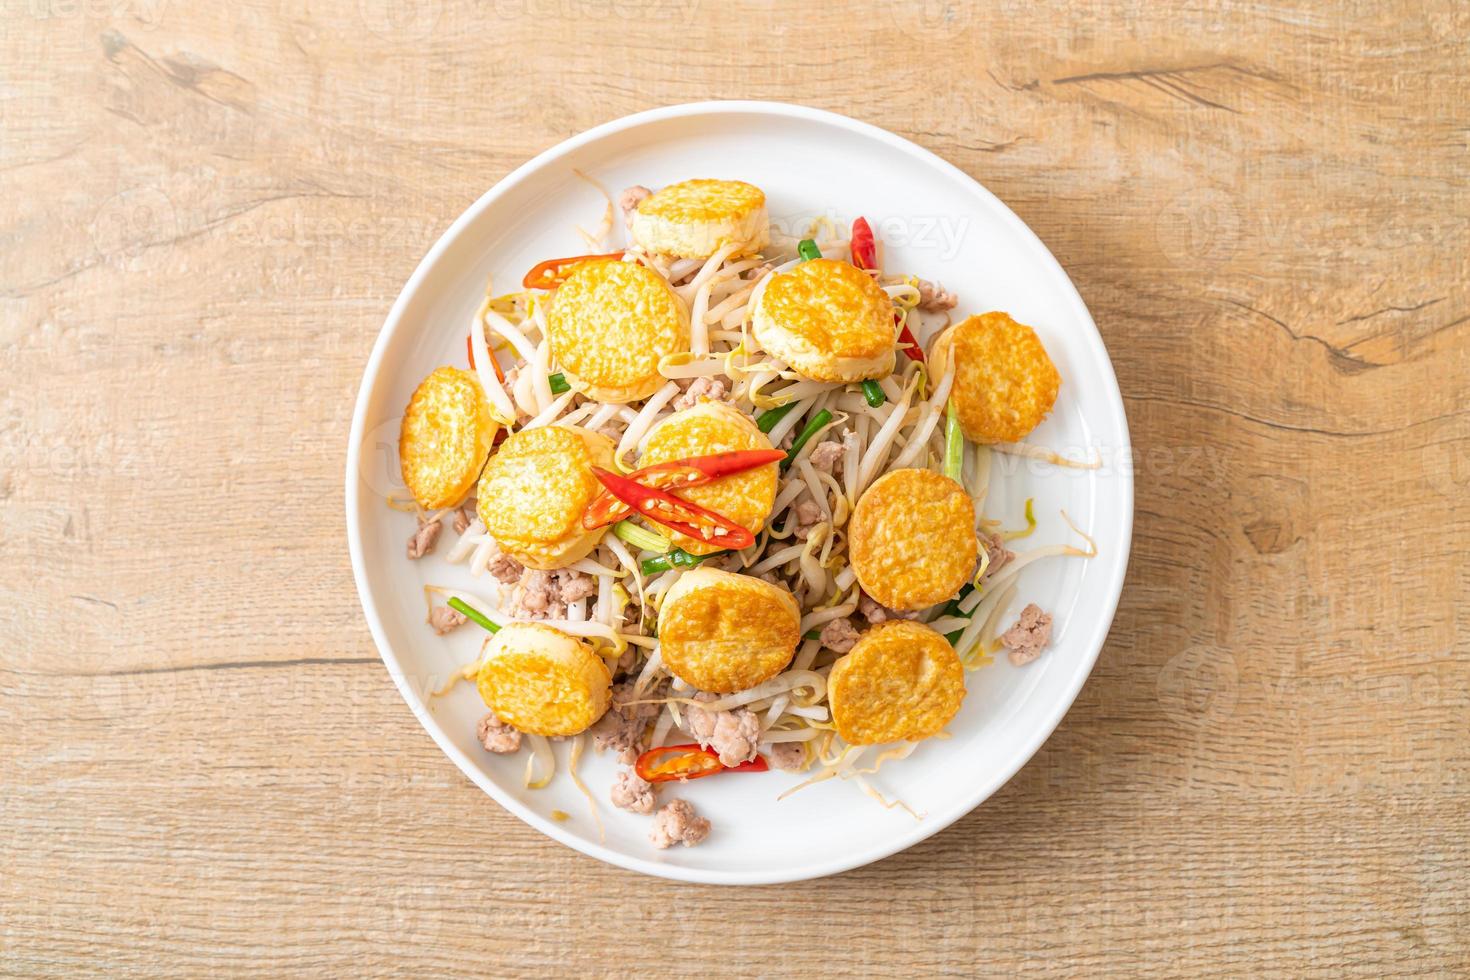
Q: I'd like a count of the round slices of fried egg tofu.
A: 11